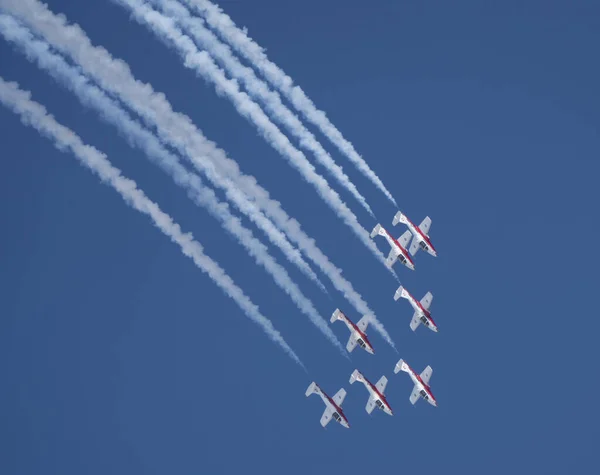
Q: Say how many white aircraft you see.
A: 7